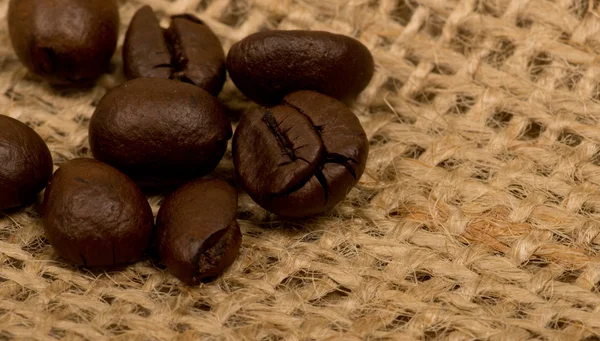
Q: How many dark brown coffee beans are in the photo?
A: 8